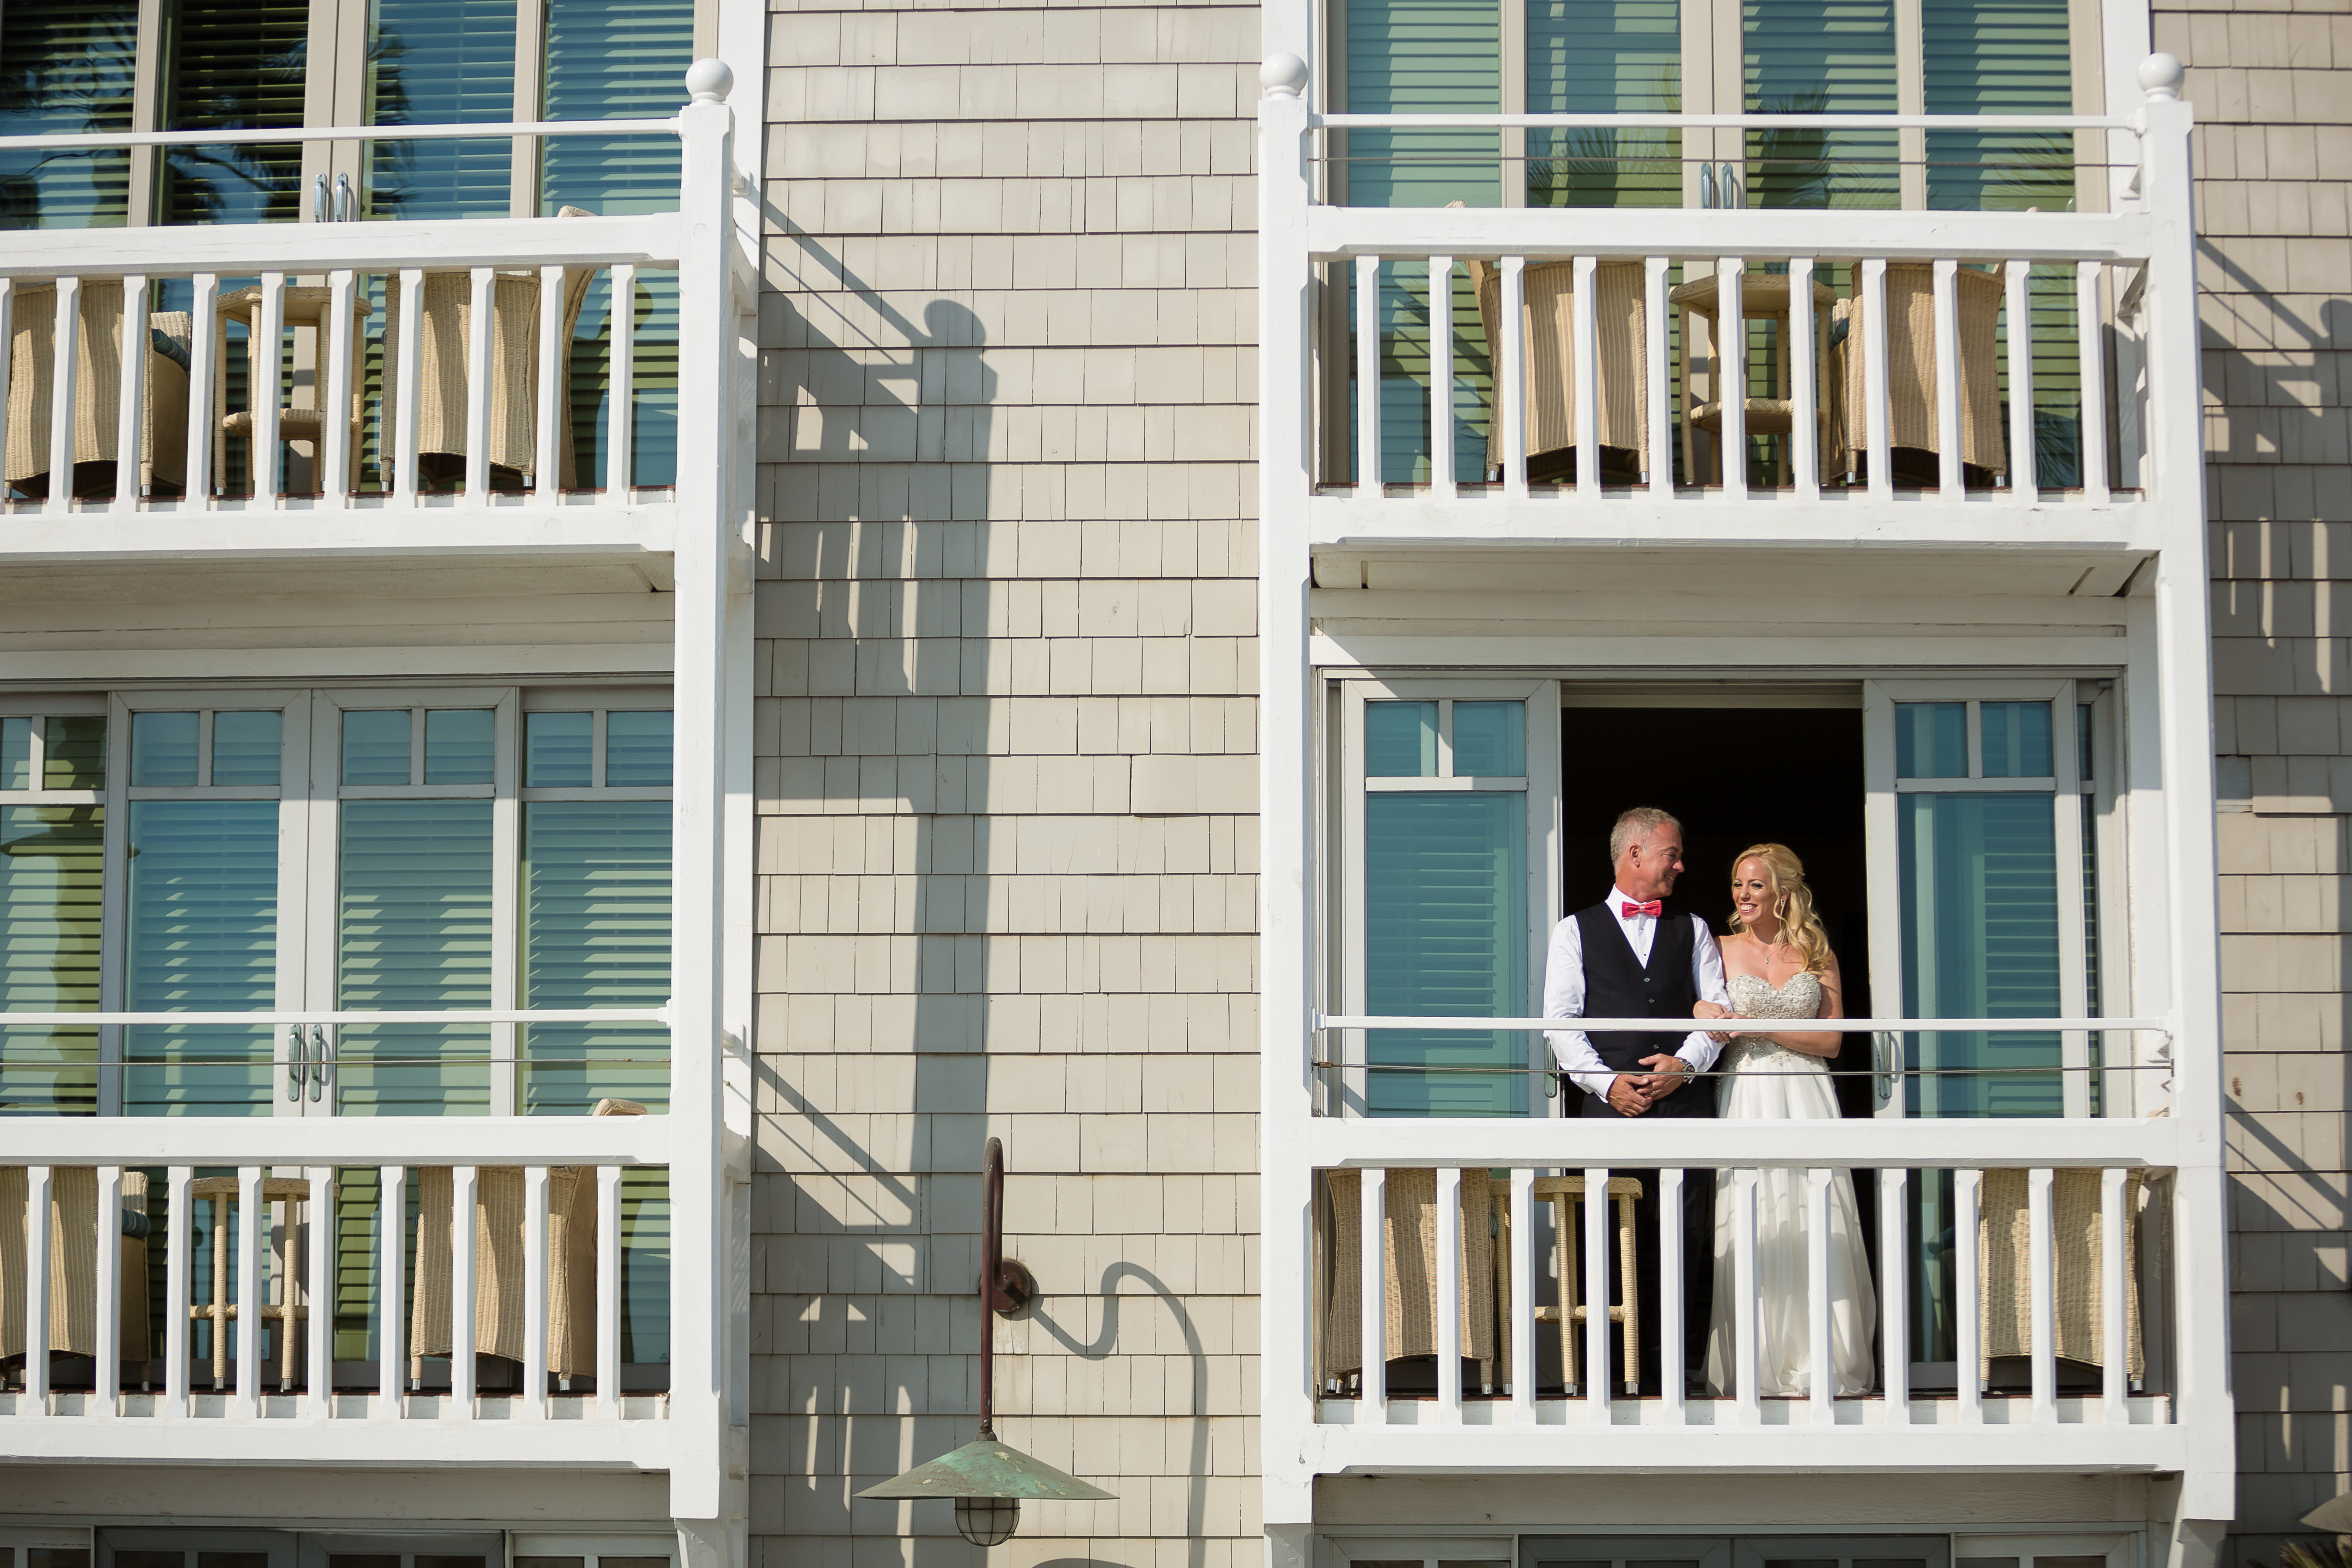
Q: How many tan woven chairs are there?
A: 8